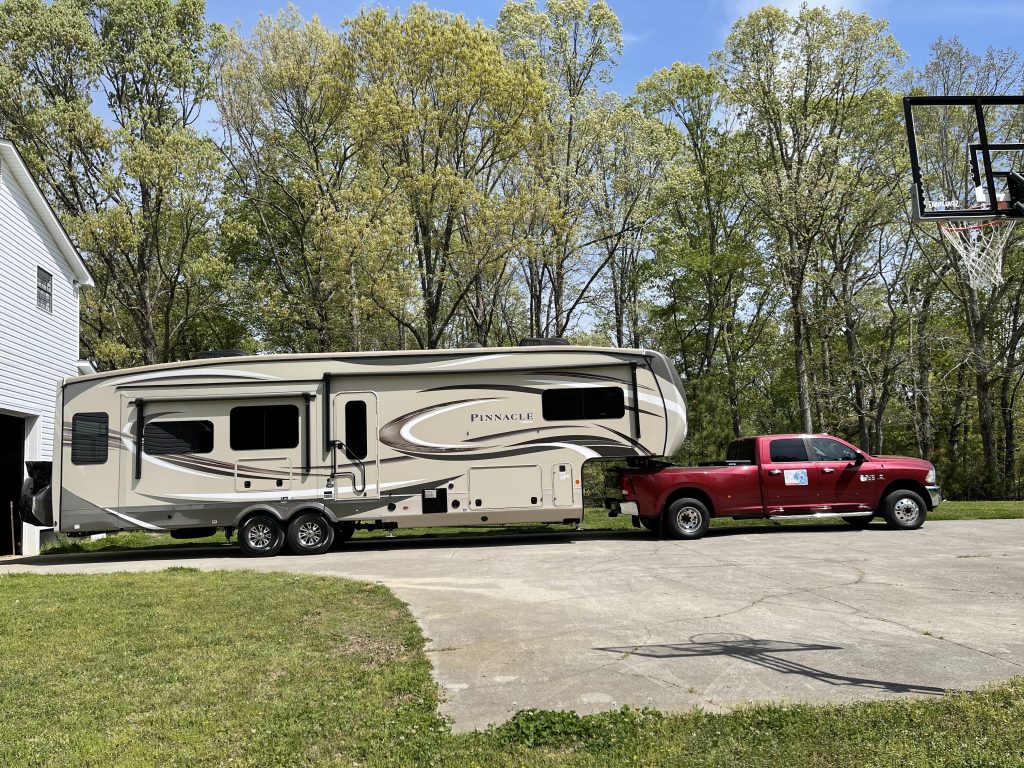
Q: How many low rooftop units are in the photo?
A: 2